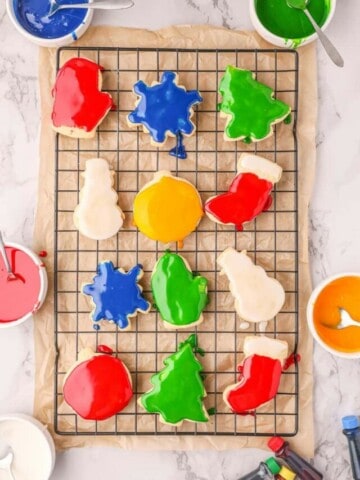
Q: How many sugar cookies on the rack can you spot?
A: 12